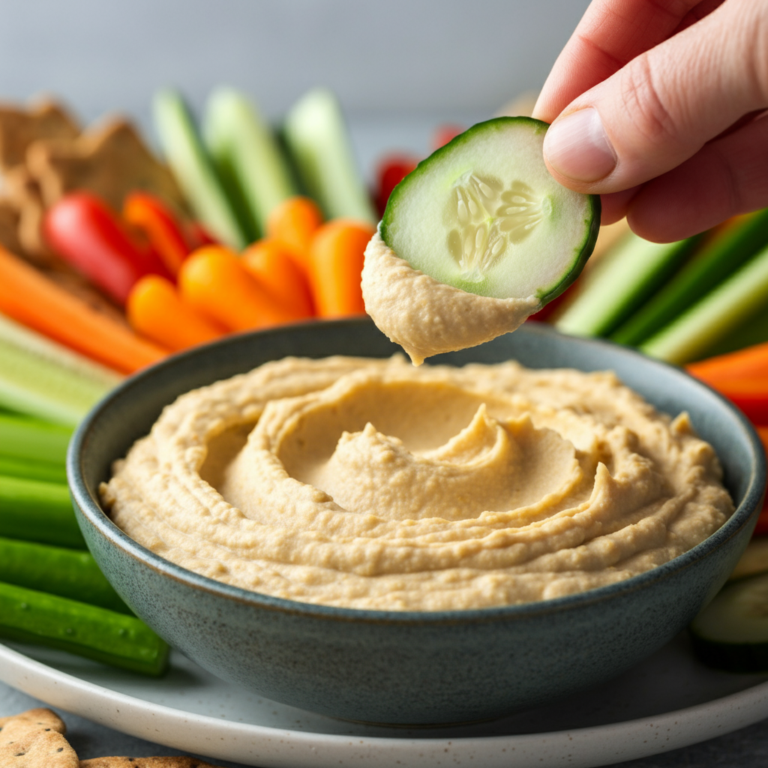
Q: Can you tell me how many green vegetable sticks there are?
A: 11